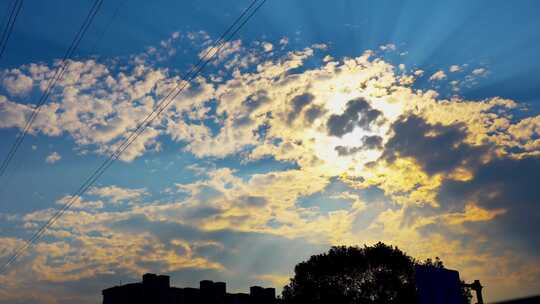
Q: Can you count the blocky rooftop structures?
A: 3